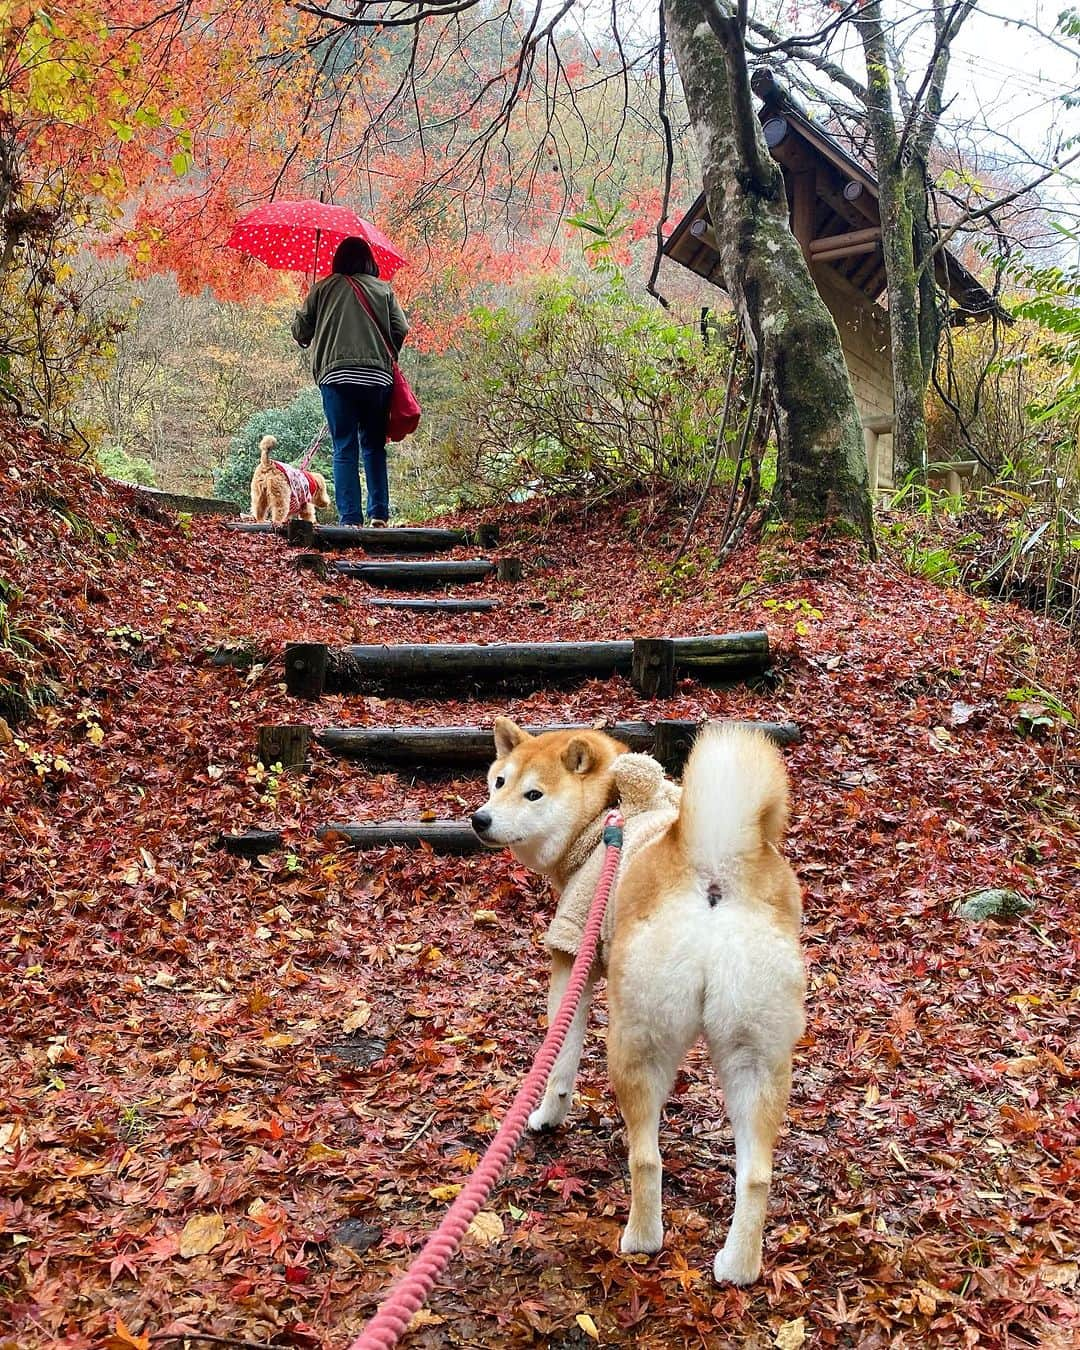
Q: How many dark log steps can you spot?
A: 6